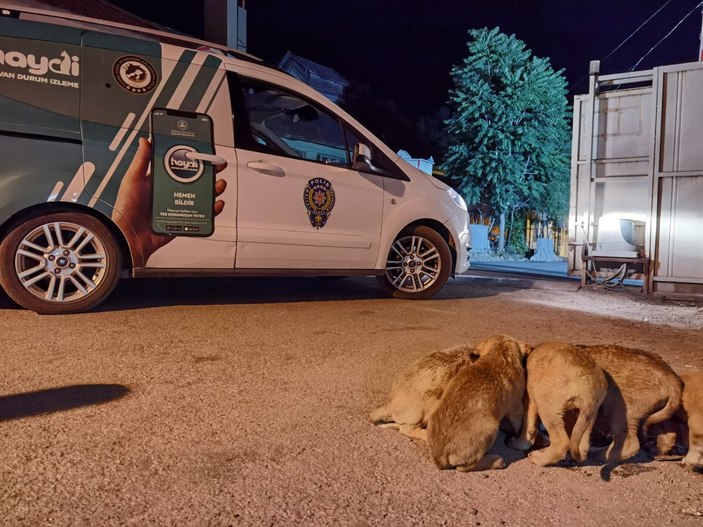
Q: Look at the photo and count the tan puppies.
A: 5